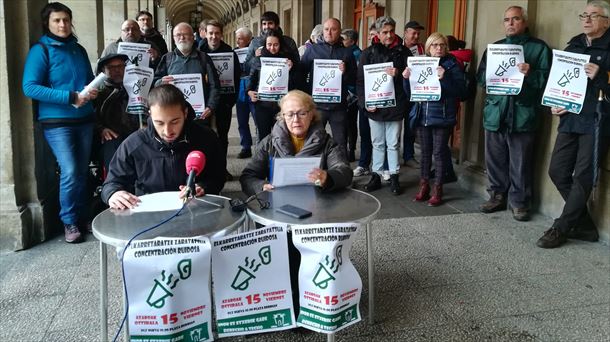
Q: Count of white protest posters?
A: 14